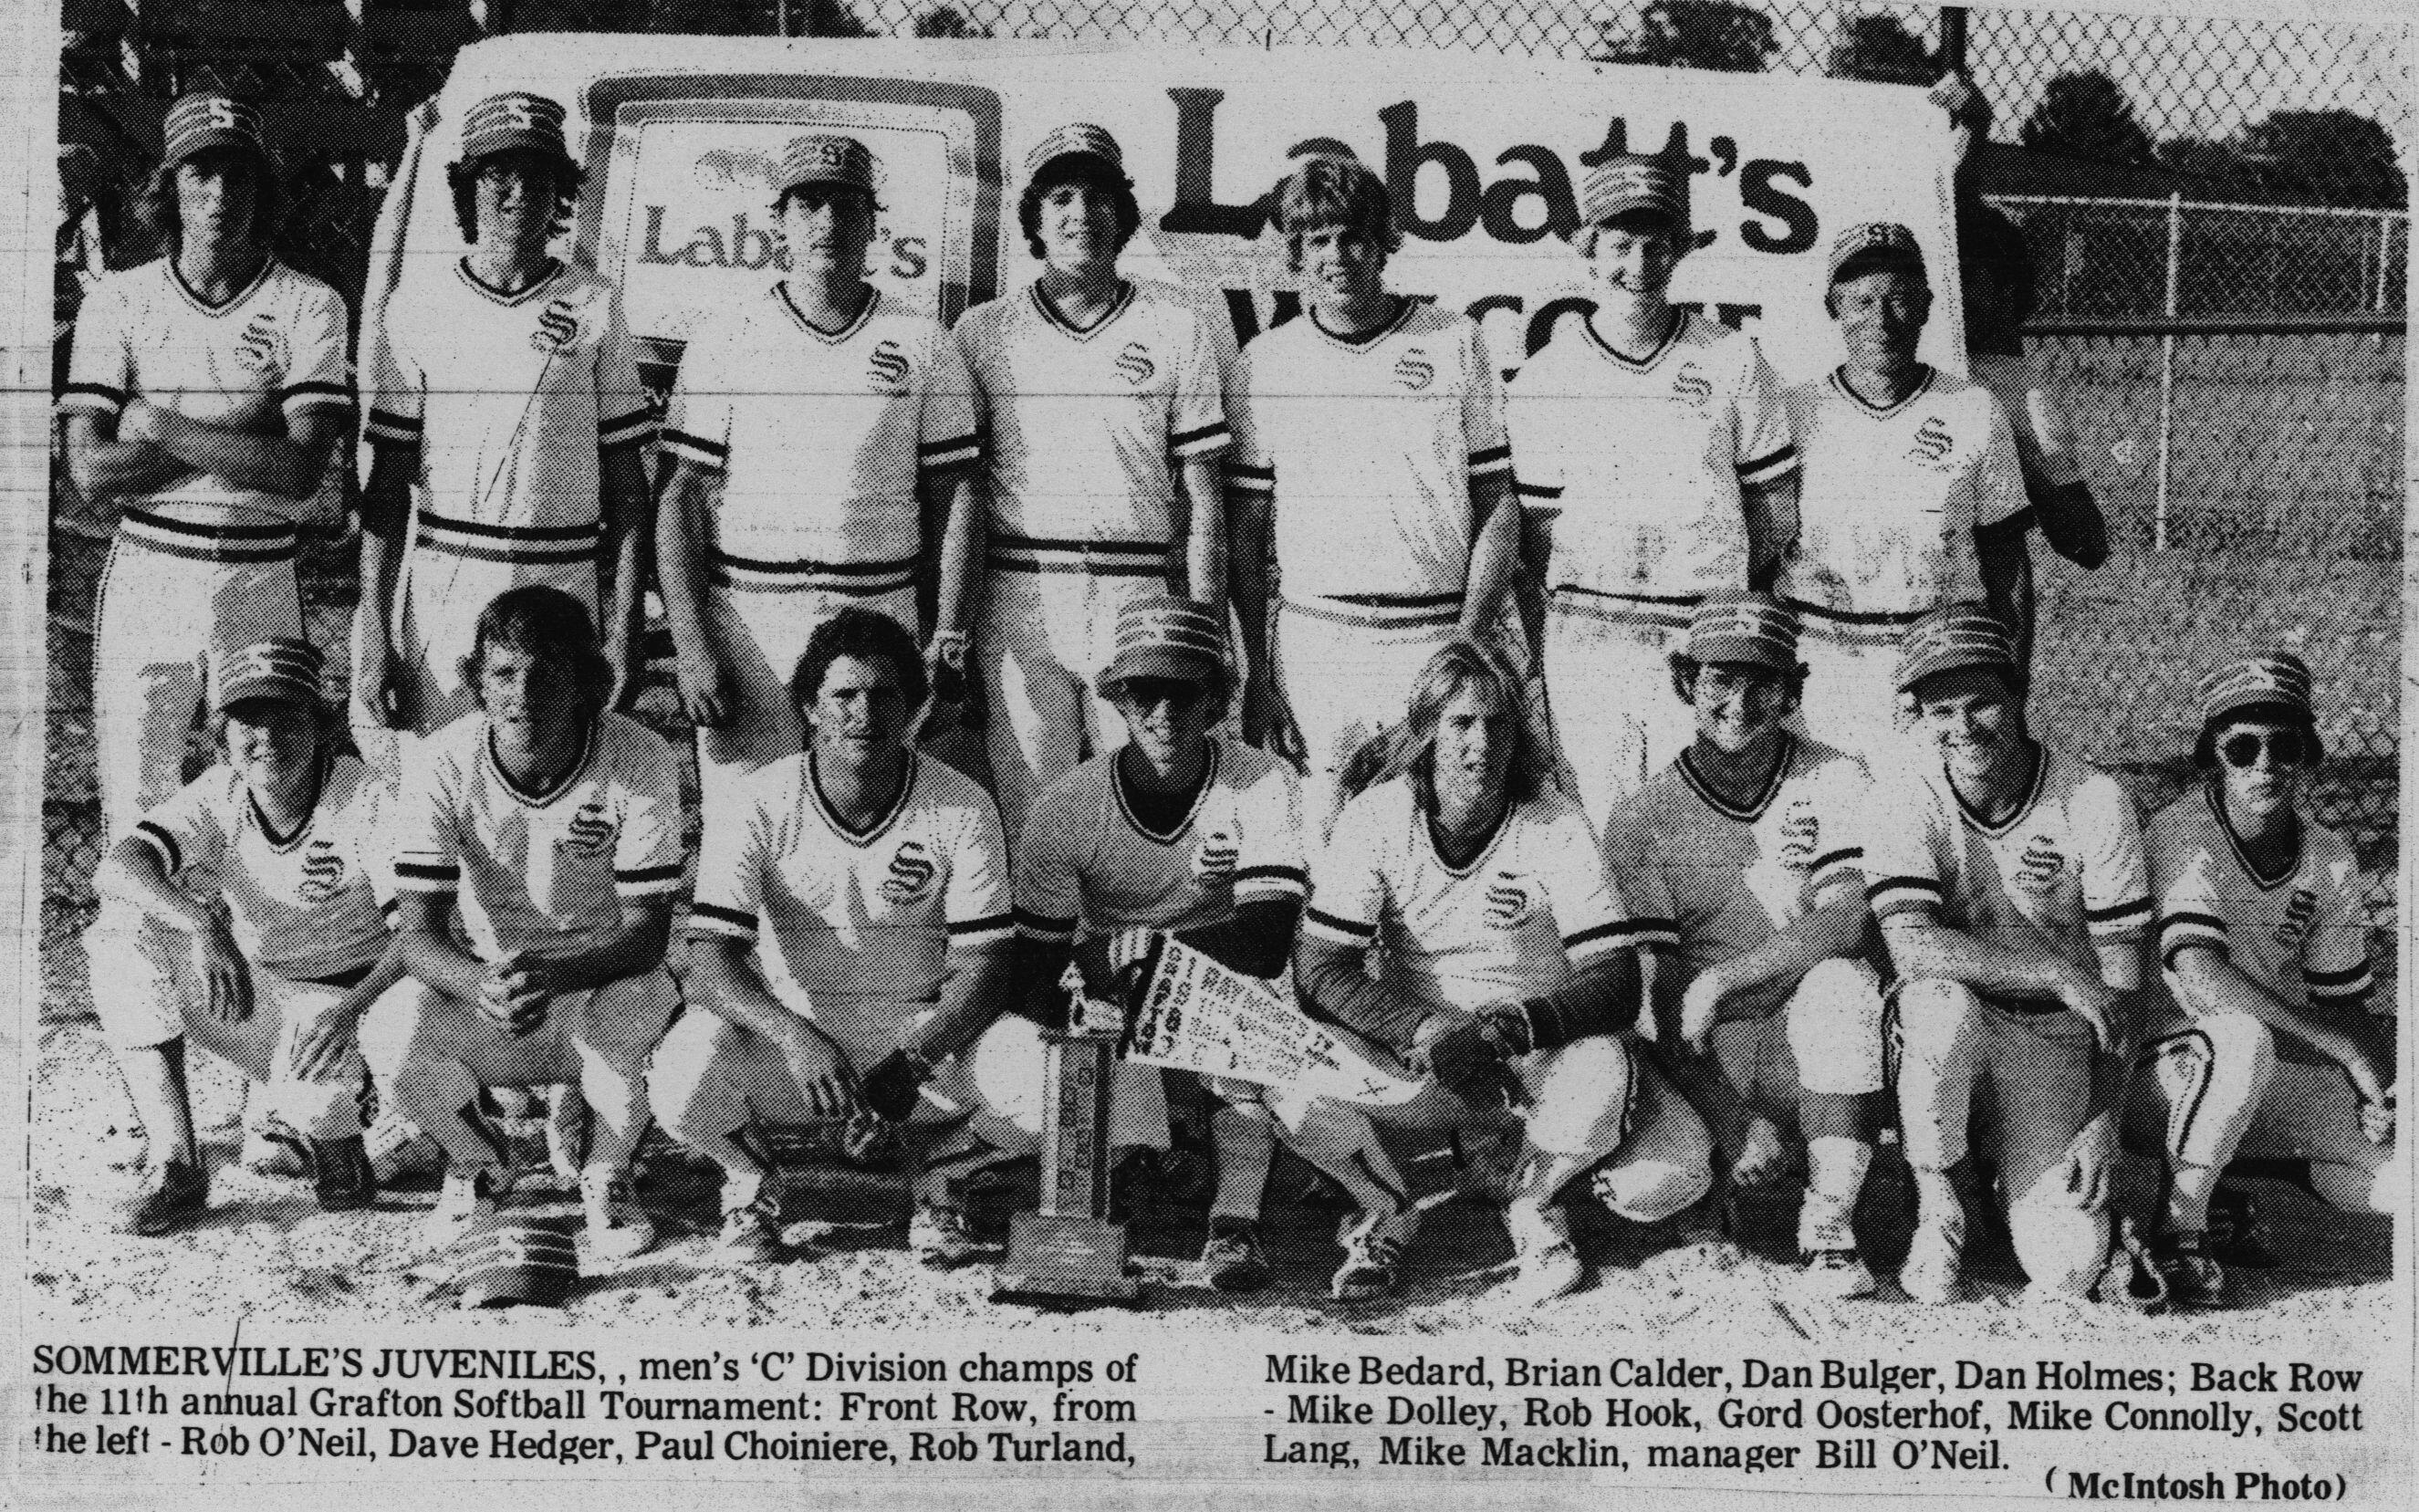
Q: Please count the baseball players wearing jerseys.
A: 15